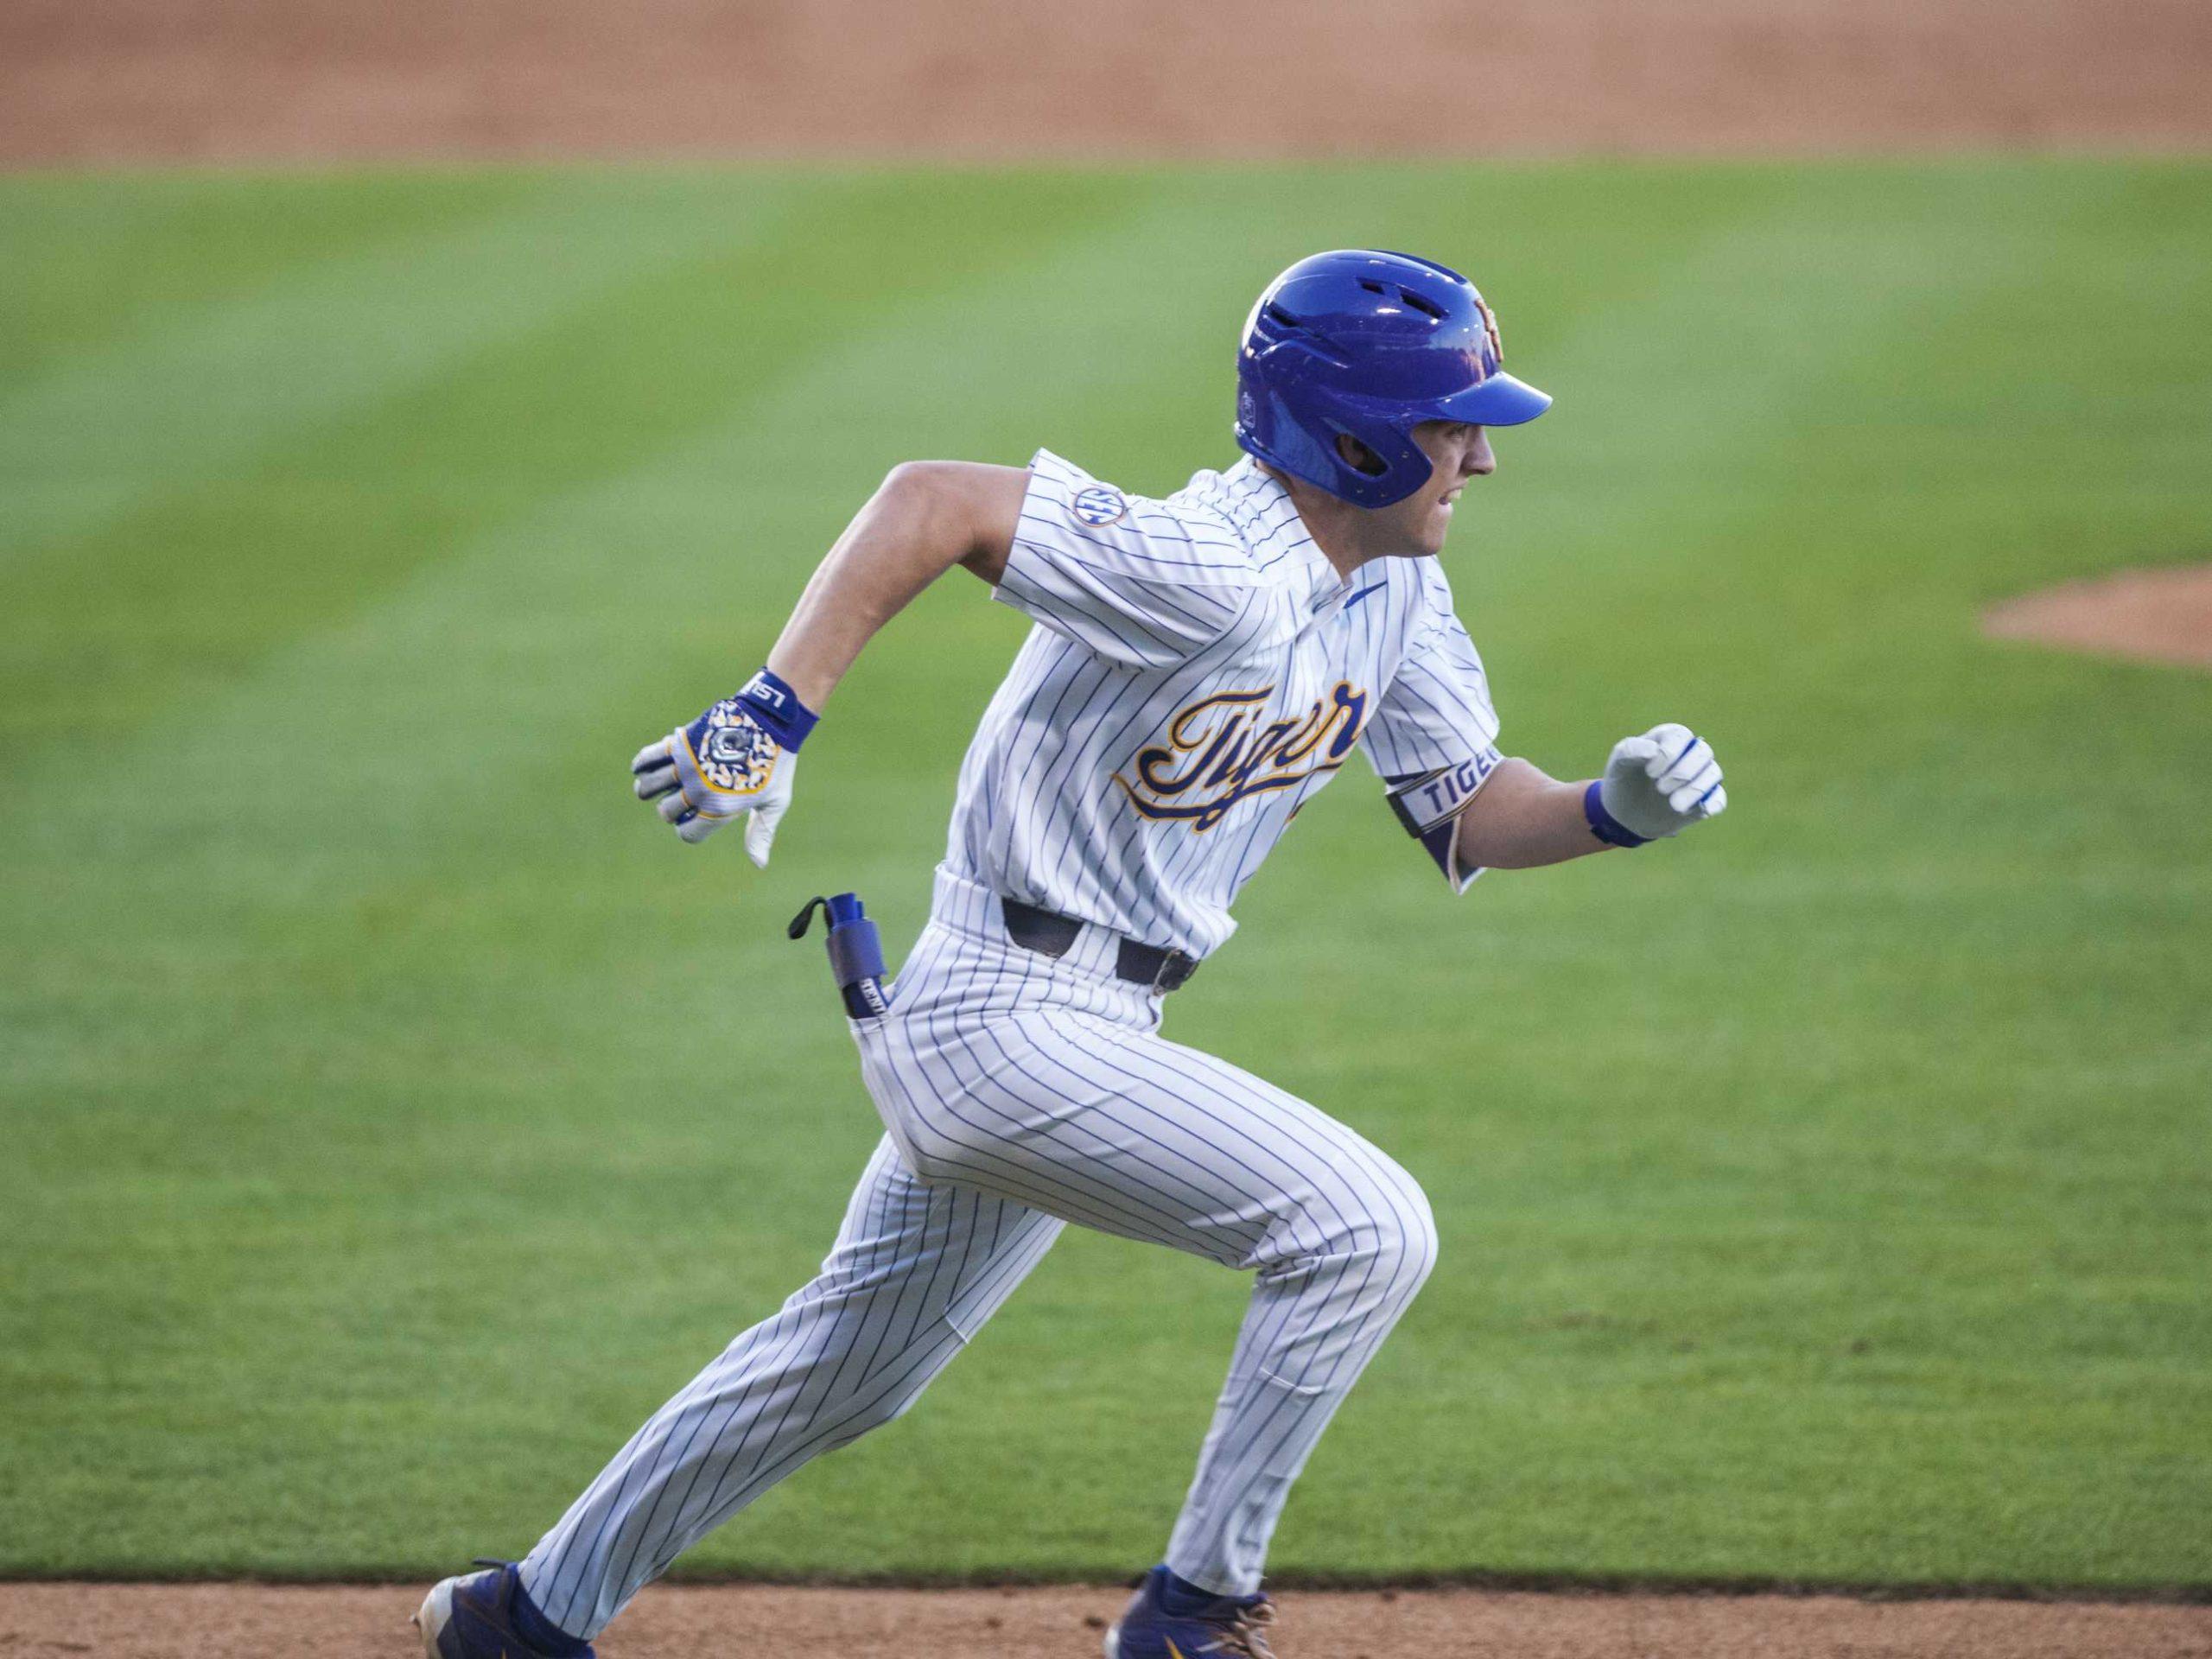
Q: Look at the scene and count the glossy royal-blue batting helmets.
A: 1